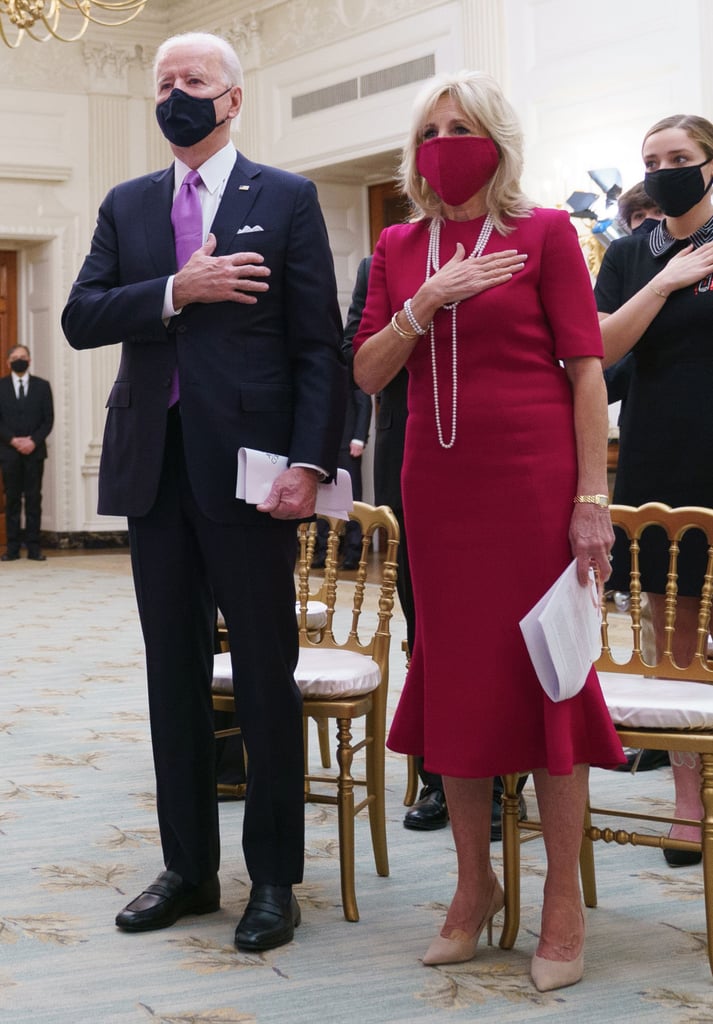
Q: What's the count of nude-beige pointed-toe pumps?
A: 2